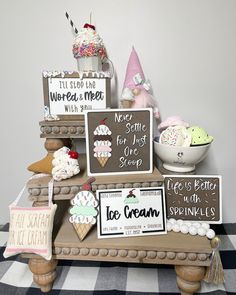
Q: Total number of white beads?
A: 11